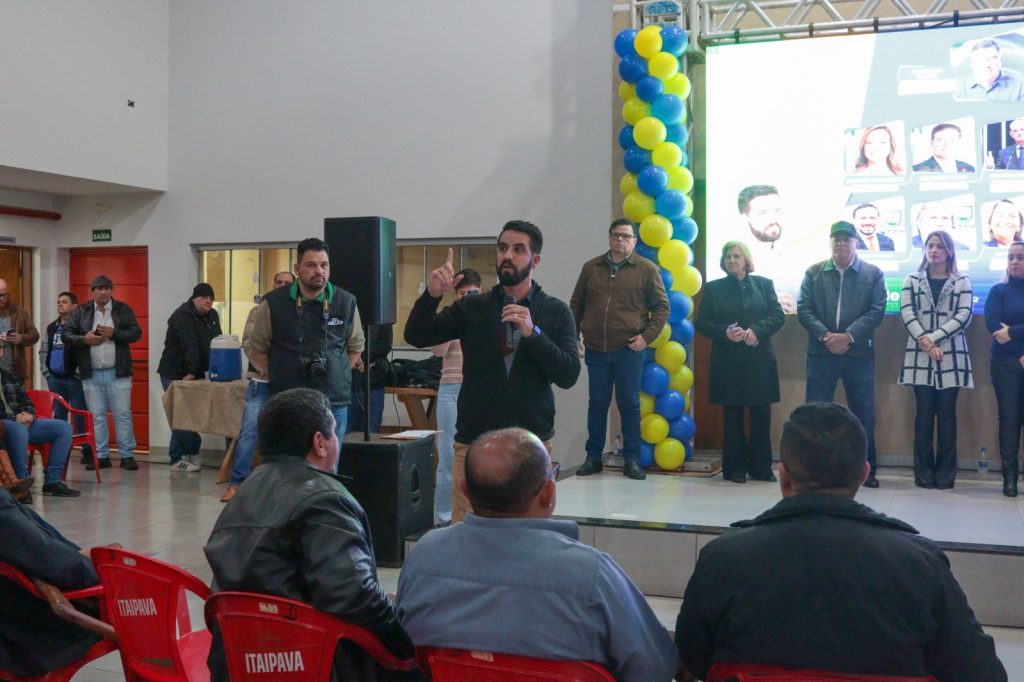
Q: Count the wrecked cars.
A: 0